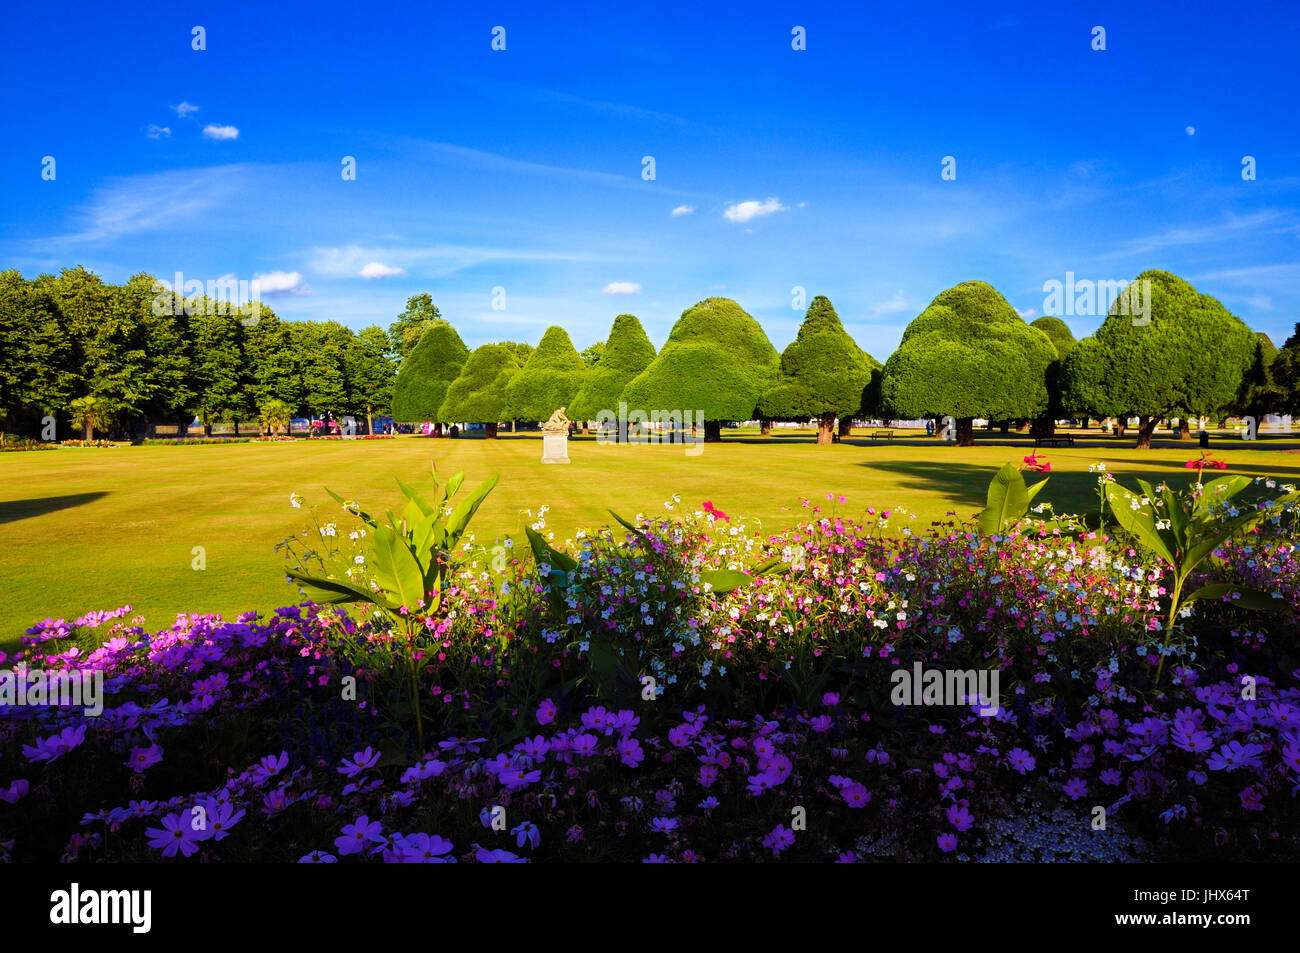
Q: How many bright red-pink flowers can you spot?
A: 3